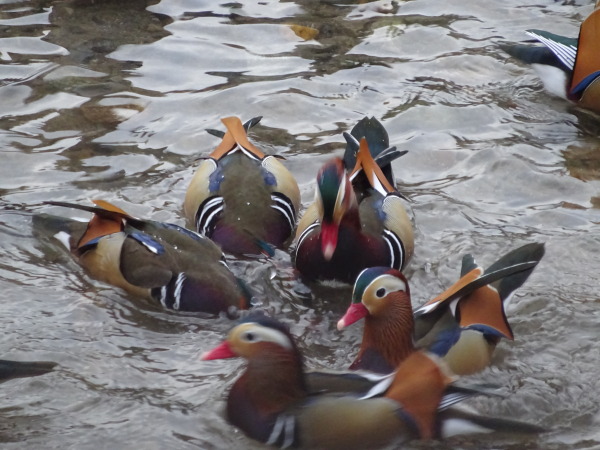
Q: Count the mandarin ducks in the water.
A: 6